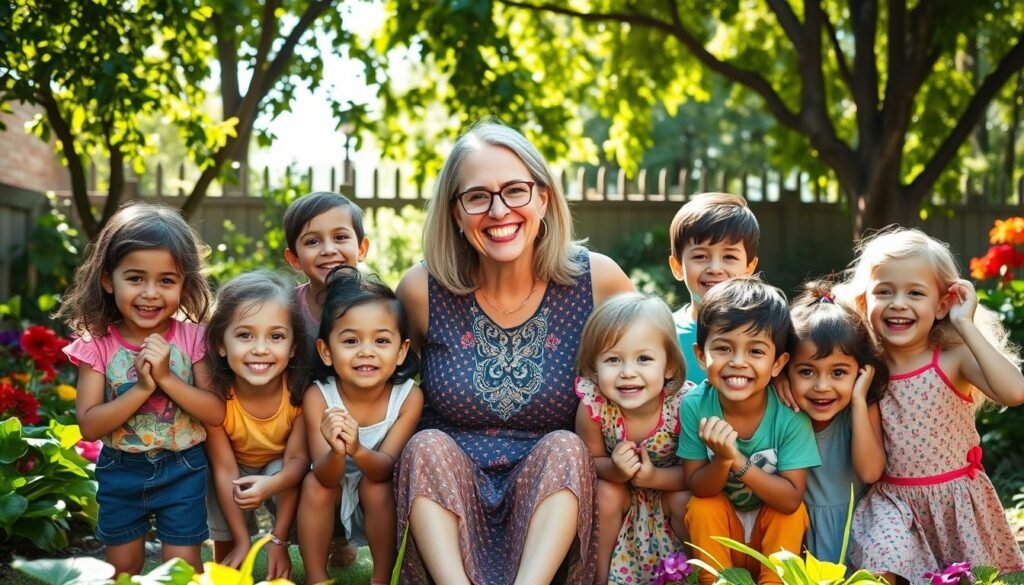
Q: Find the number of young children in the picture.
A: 9